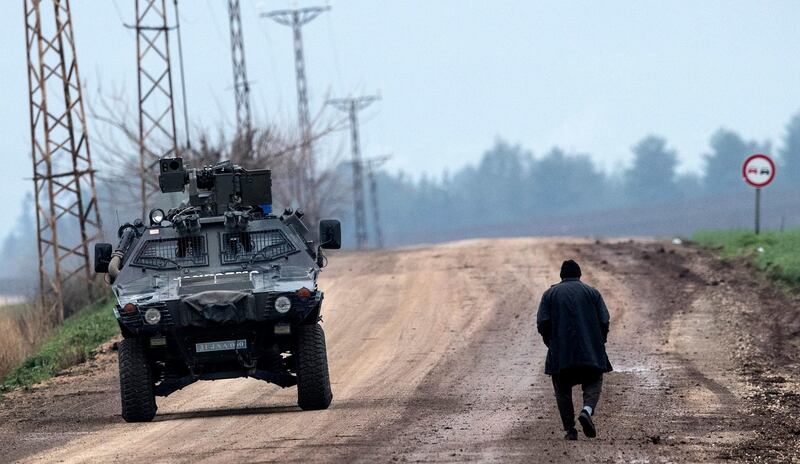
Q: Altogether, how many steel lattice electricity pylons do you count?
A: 6